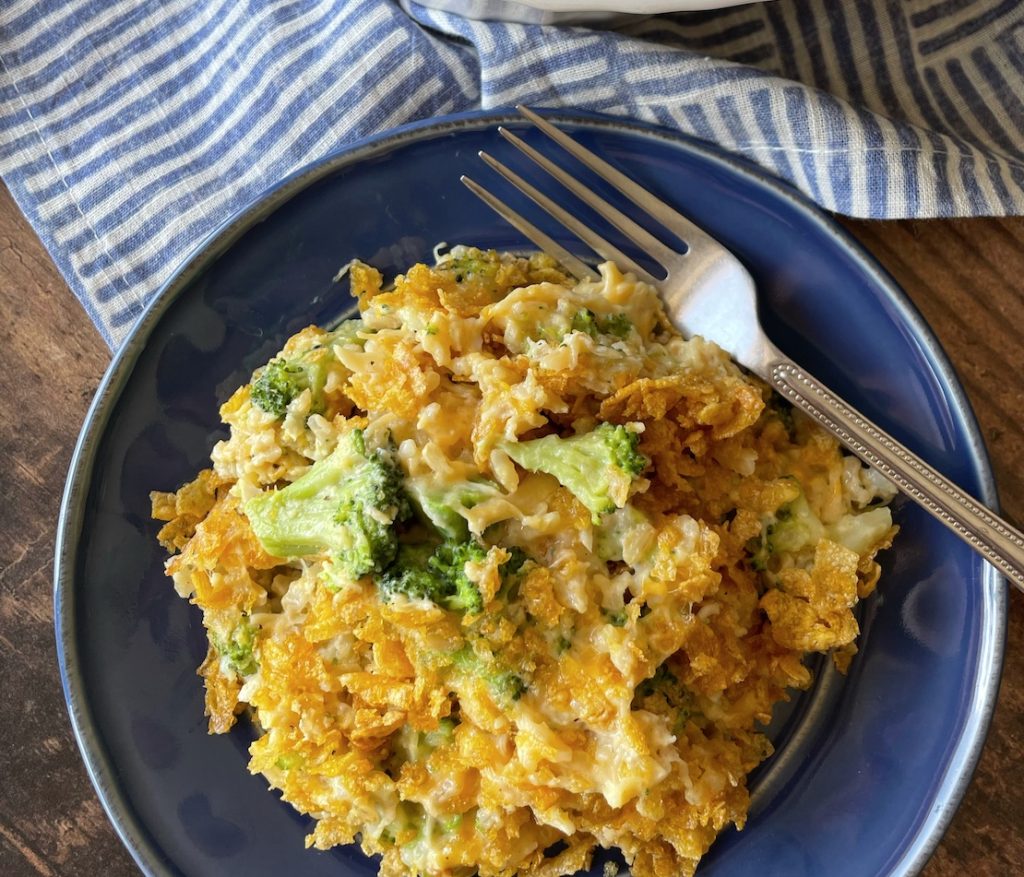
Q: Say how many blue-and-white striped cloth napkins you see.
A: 1